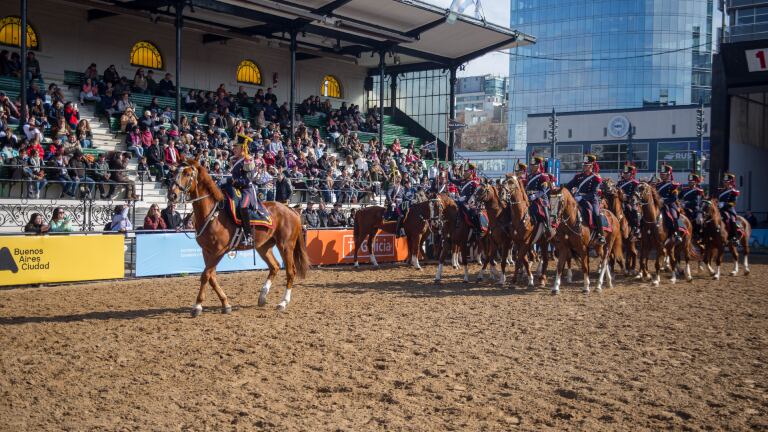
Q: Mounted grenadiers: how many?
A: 11